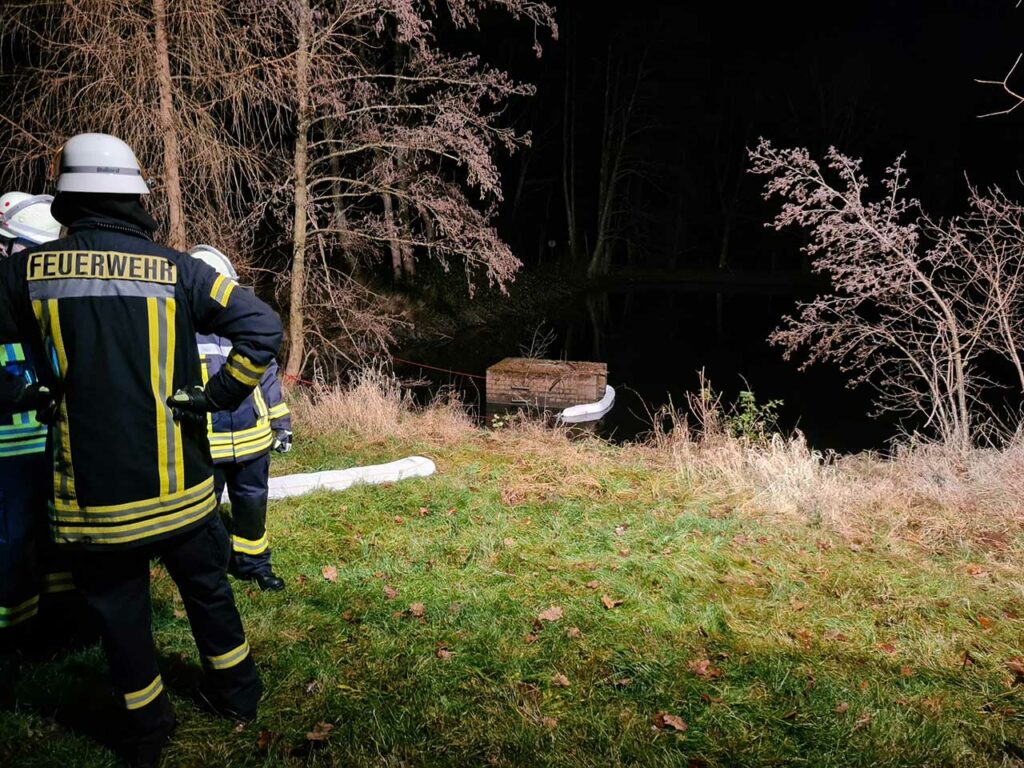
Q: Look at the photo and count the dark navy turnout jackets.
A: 3